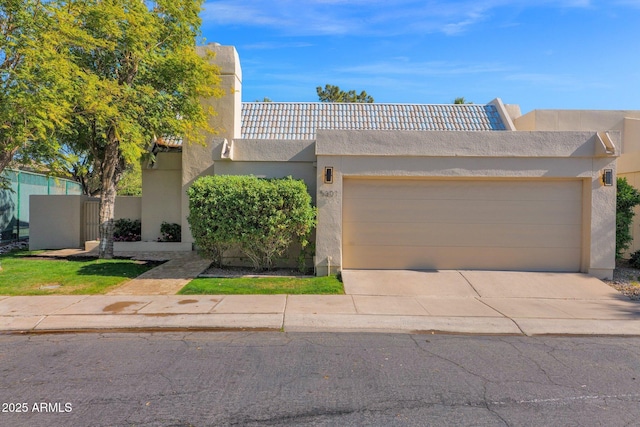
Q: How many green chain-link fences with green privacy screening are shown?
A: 1